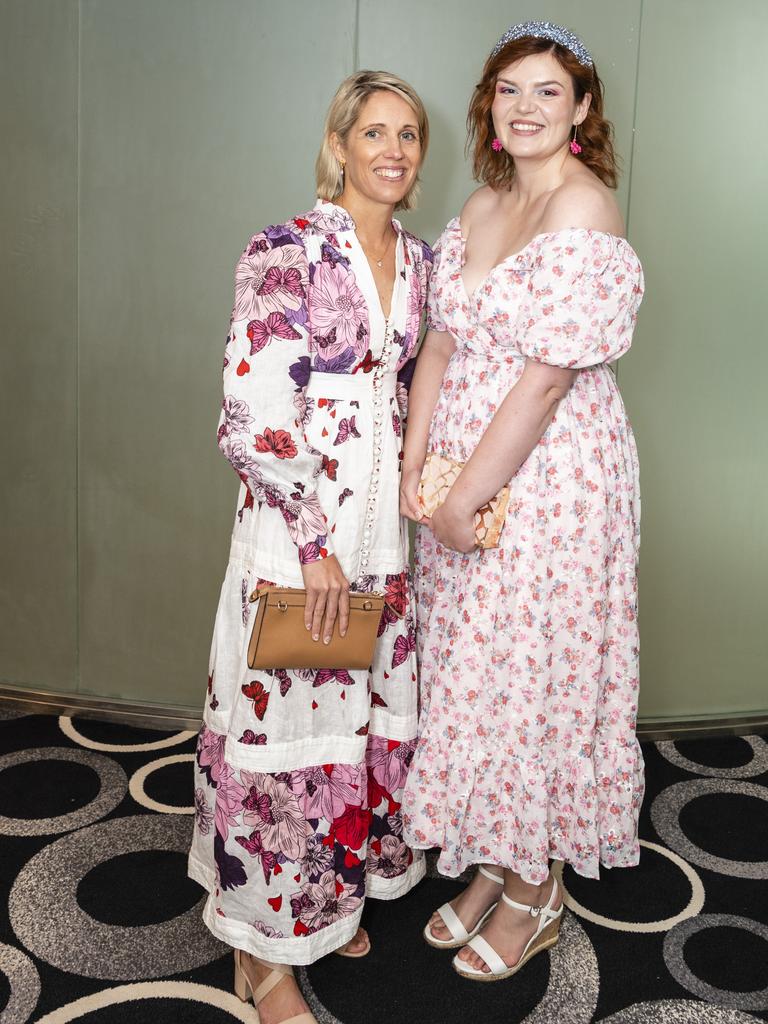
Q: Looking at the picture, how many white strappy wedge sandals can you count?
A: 2